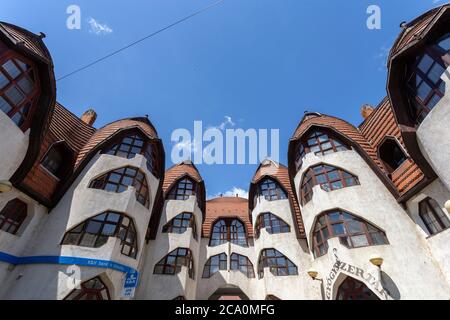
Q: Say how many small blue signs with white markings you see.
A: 1